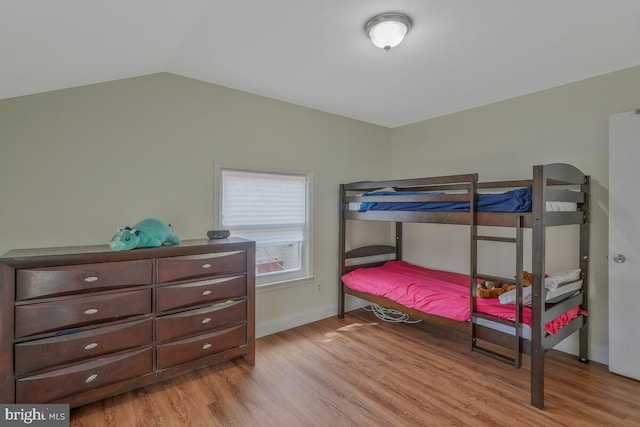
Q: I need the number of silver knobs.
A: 9